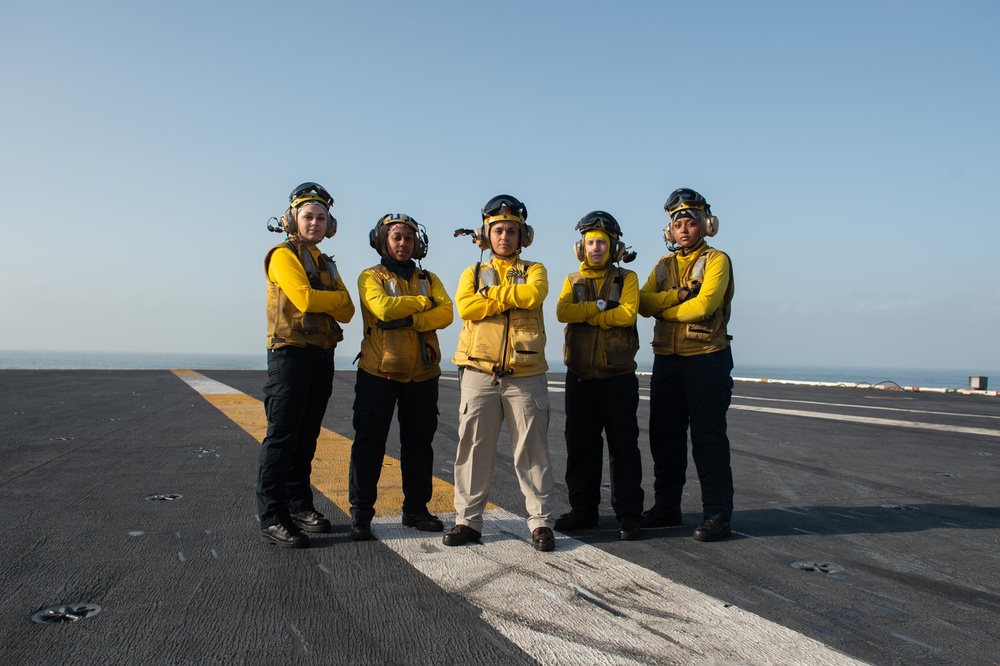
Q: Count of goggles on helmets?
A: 4